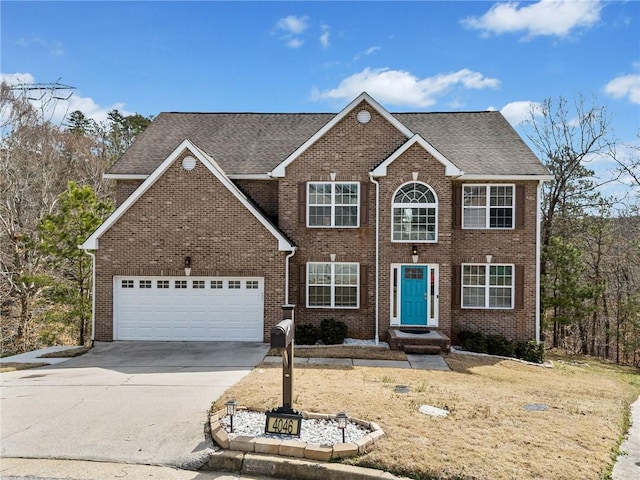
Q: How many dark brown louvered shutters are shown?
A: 8